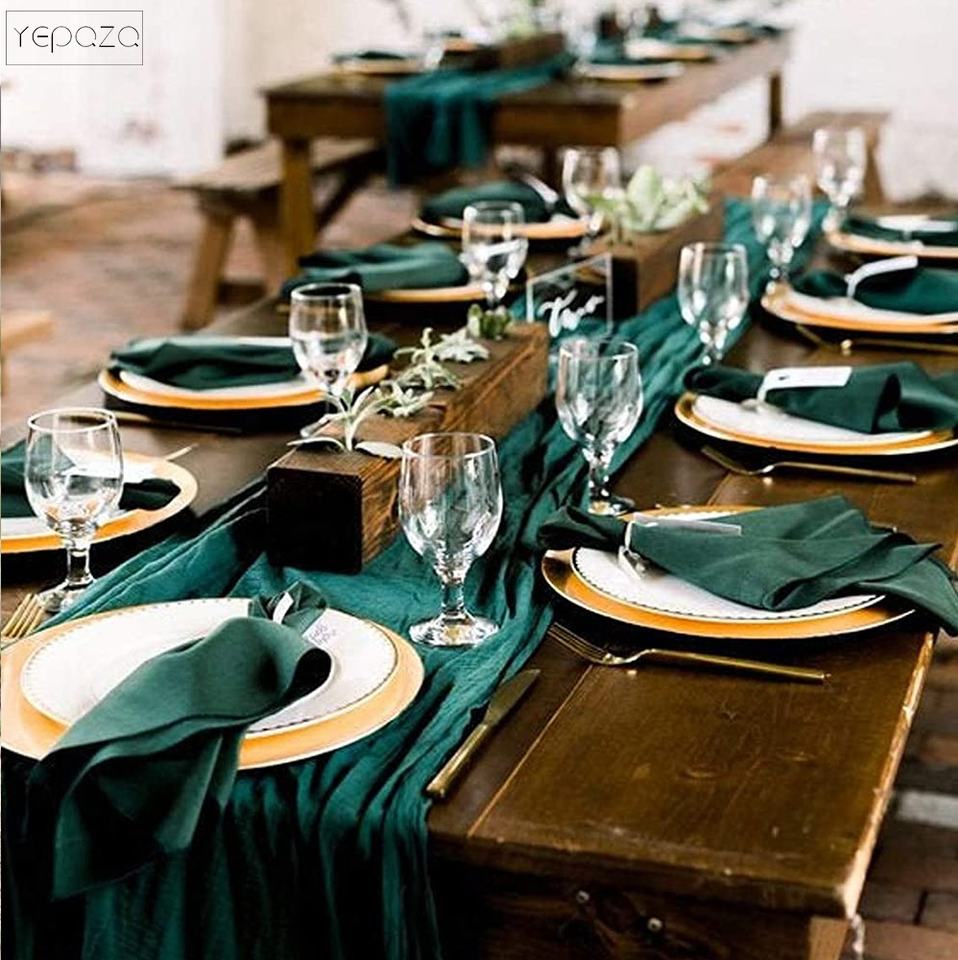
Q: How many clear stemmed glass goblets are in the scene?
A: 9